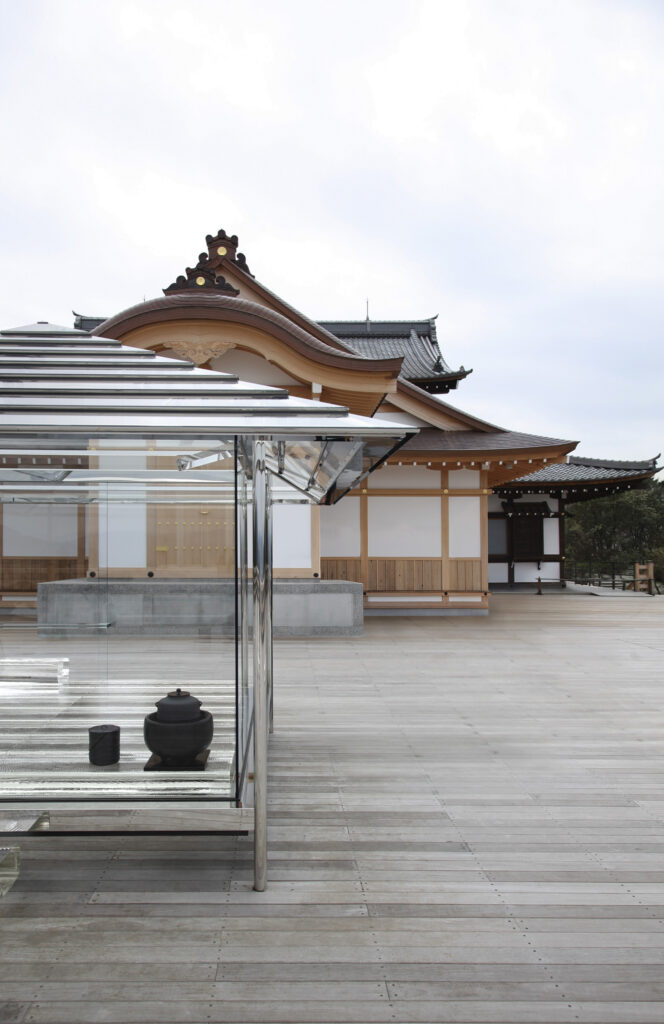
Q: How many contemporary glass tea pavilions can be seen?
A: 1